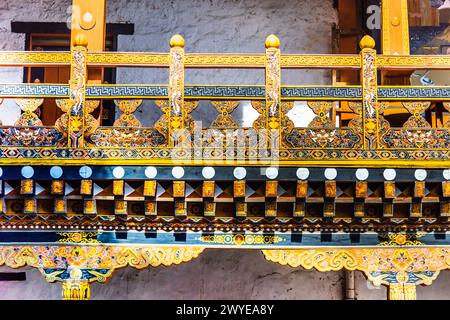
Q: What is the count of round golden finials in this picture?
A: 4